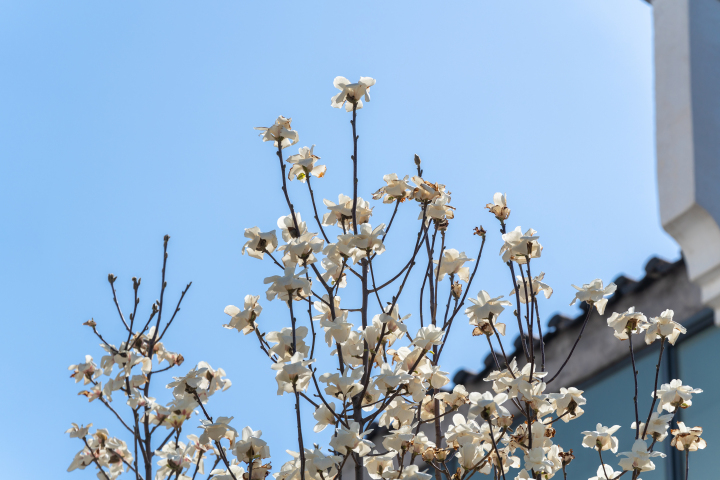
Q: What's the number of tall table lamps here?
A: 0